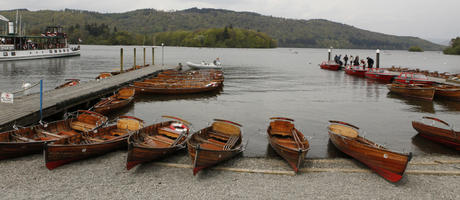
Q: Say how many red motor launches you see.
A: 4